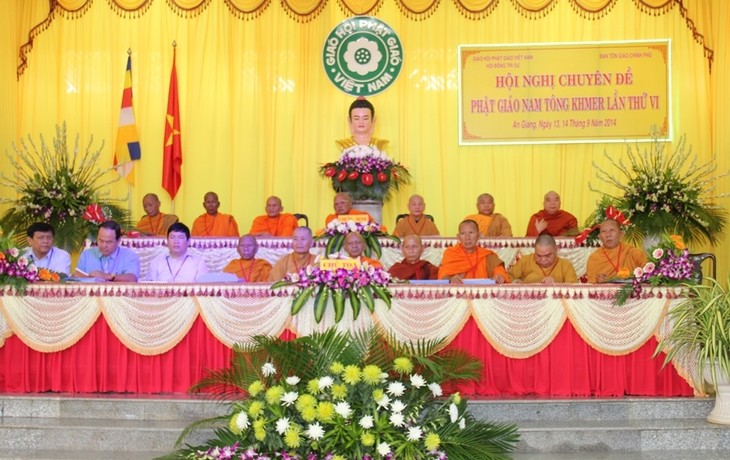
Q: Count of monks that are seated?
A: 14